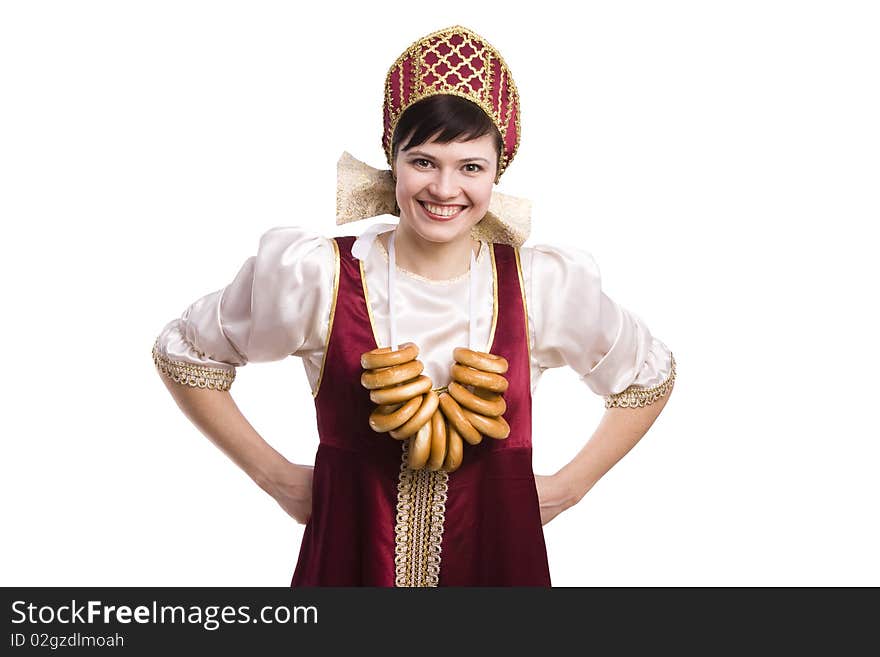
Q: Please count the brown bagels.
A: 13